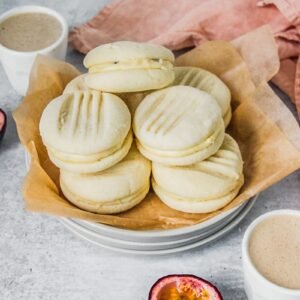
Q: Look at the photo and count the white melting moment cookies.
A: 7